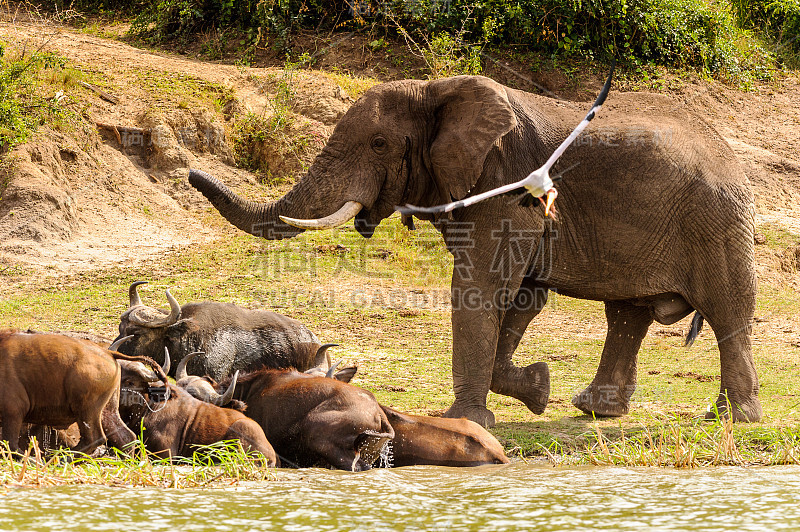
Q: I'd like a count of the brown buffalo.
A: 4